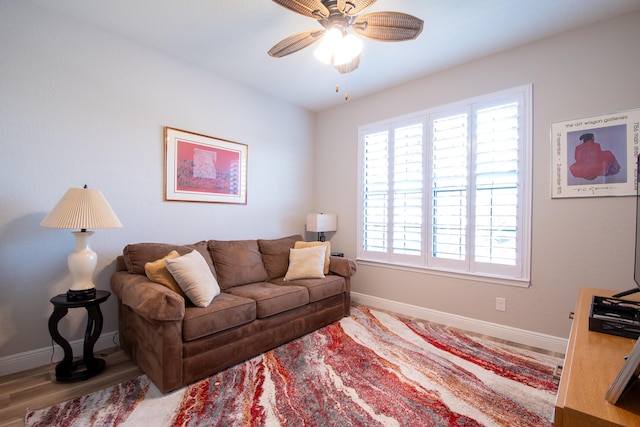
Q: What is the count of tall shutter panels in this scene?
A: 4